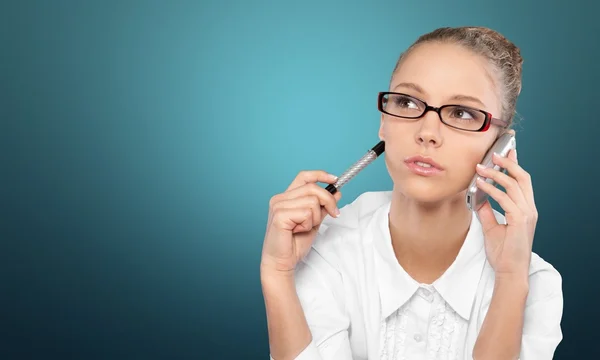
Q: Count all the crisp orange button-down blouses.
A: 0